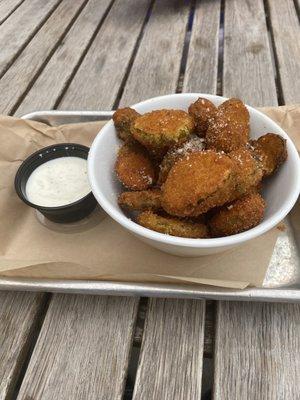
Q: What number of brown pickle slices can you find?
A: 12